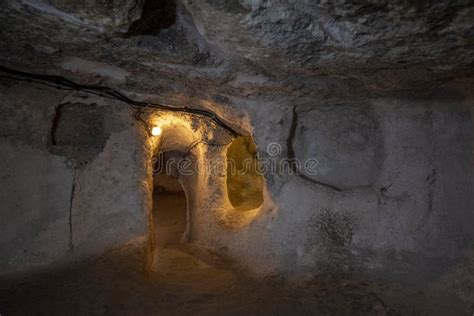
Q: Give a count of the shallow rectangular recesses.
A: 2